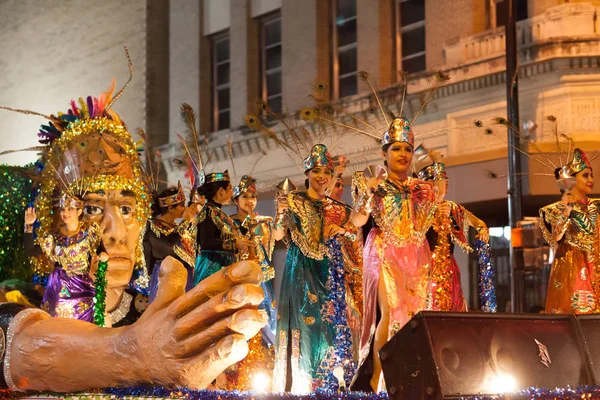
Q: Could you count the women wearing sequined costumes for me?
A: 9